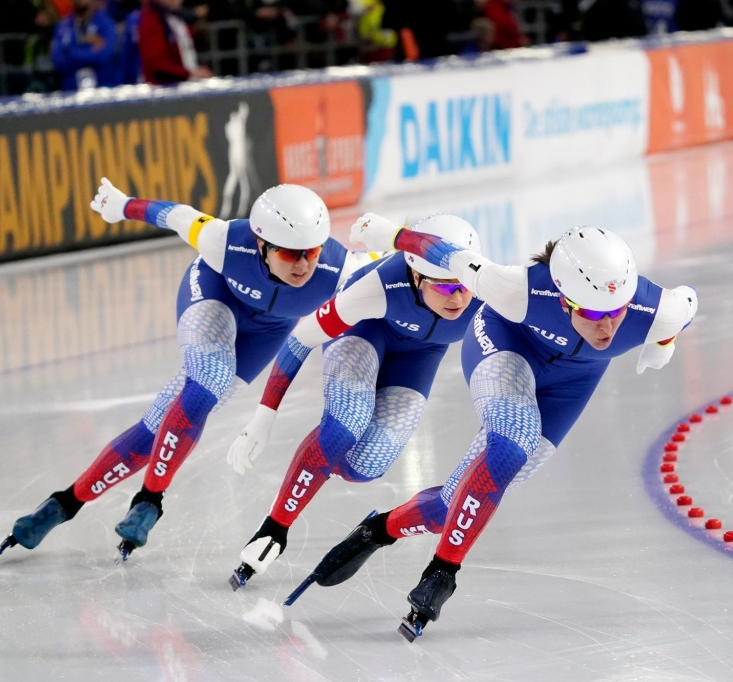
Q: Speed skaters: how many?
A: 3